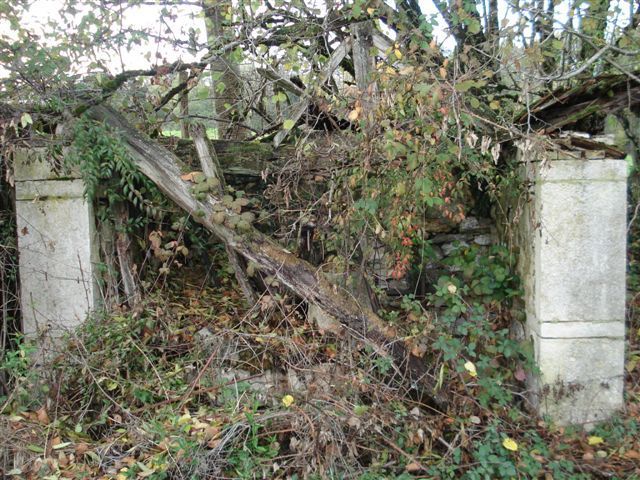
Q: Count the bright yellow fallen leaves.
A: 4